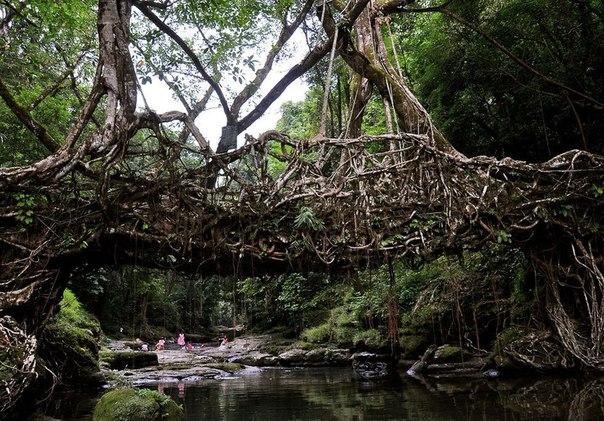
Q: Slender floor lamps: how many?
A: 0